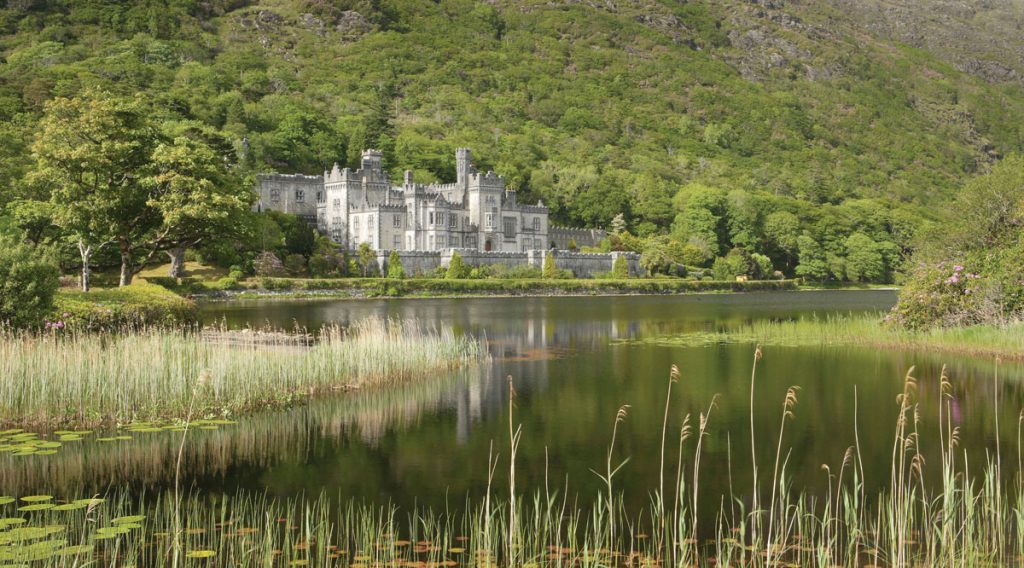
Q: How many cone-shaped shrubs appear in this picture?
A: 4